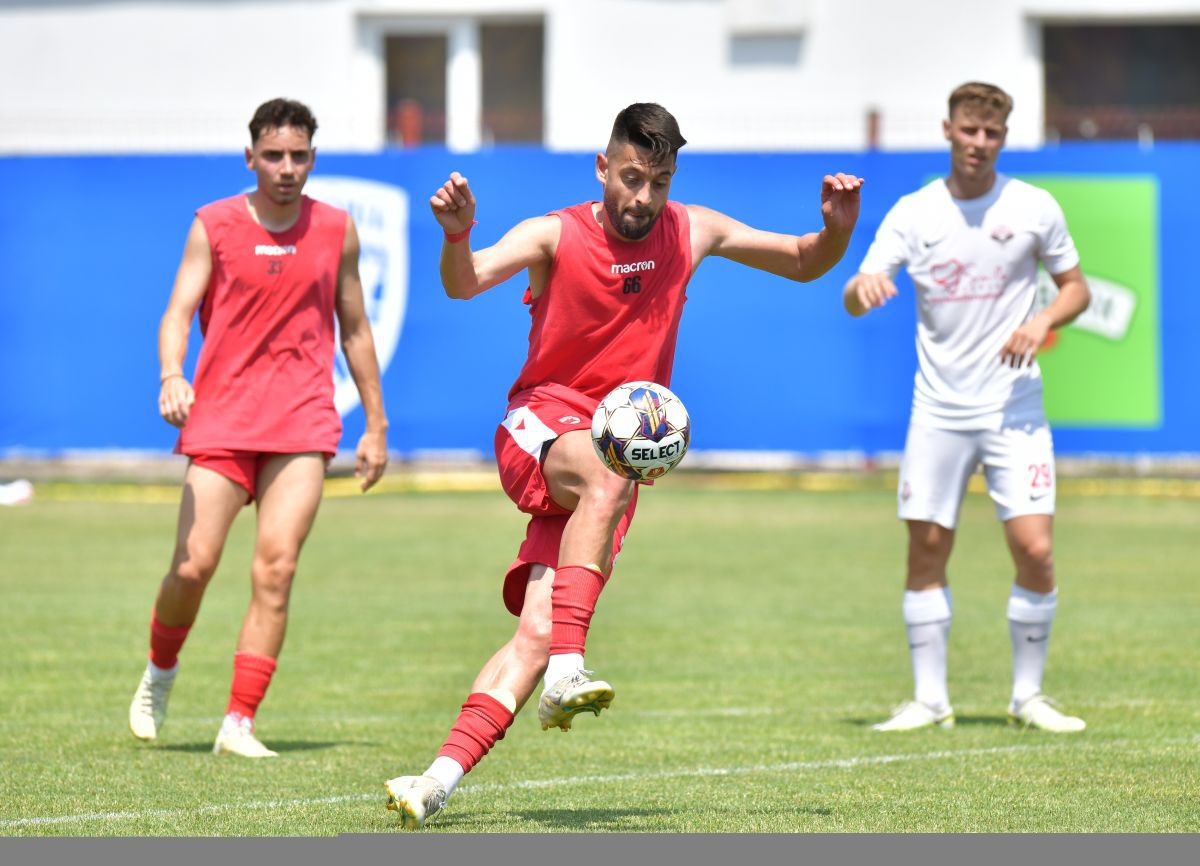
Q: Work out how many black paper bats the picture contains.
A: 0